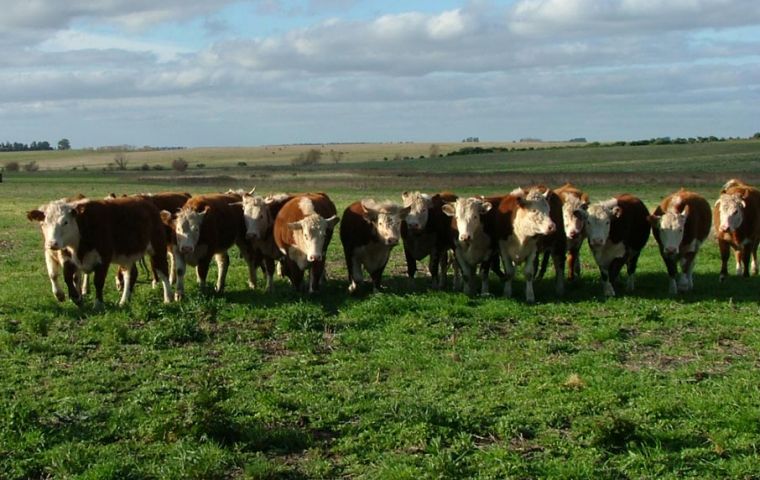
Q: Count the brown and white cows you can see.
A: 12